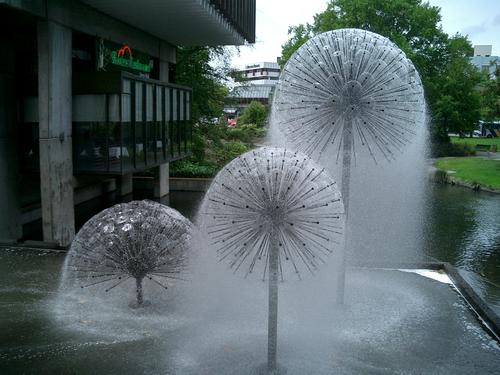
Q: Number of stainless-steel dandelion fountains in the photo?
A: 3